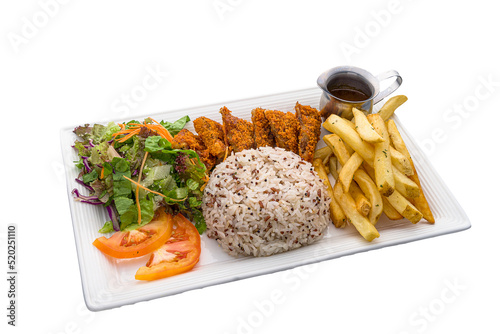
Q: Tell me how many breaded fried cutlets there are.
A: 6